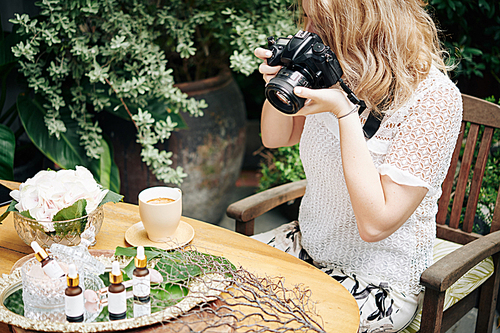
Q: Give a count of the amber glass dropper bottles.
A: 4